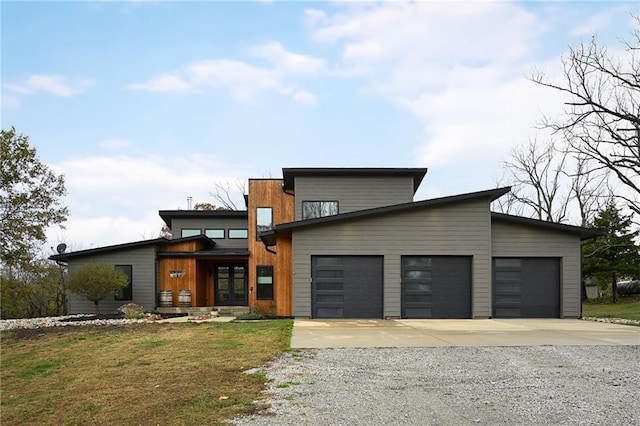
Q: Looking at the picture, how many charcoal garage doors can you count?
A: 3